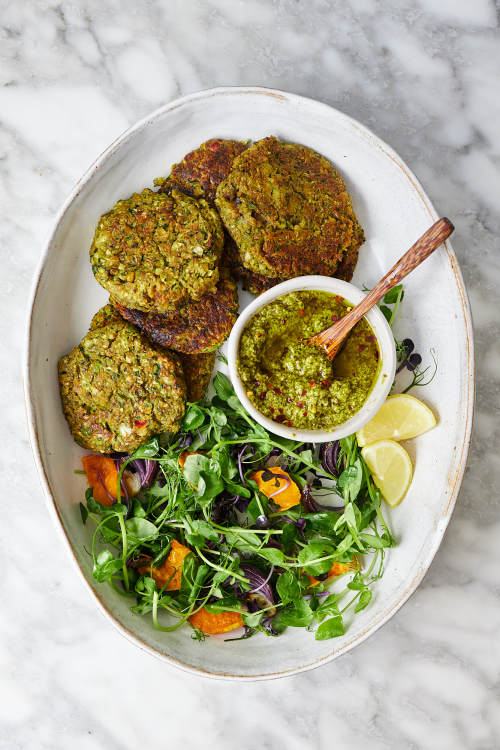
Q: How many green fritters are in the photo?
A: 7